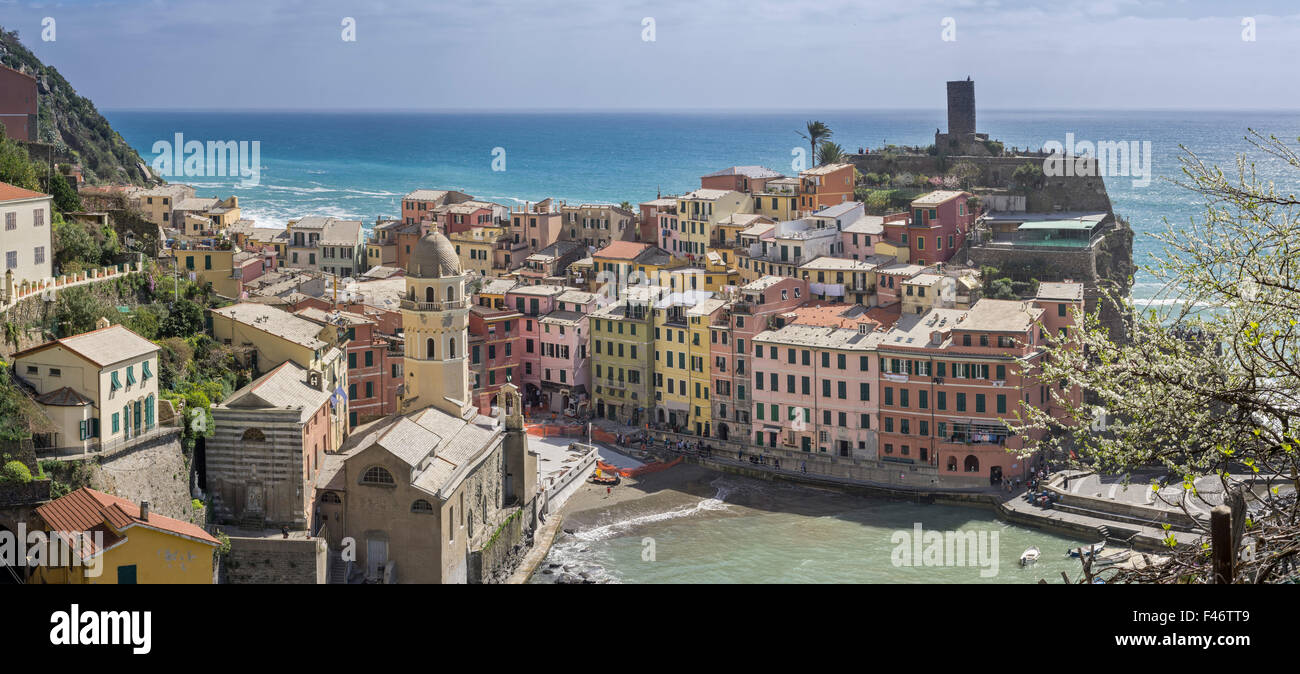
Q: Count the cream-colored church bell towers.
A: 1